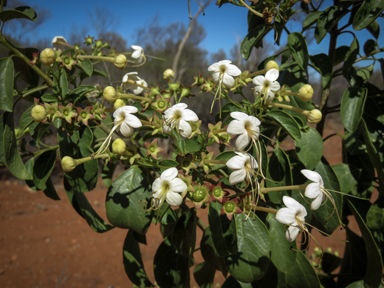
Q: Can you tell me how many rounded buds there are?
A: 11